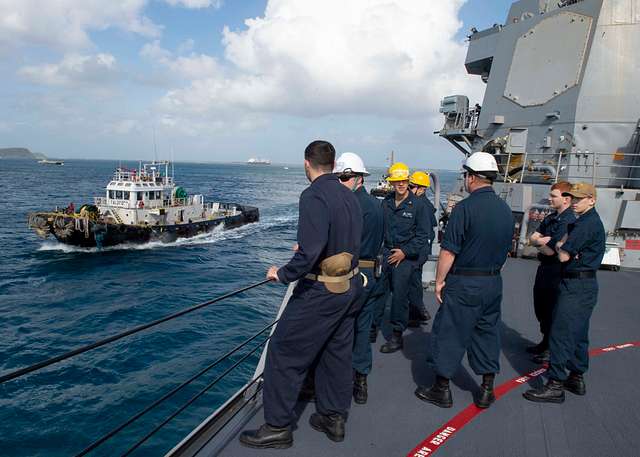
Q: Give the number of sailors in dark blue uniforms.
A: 7